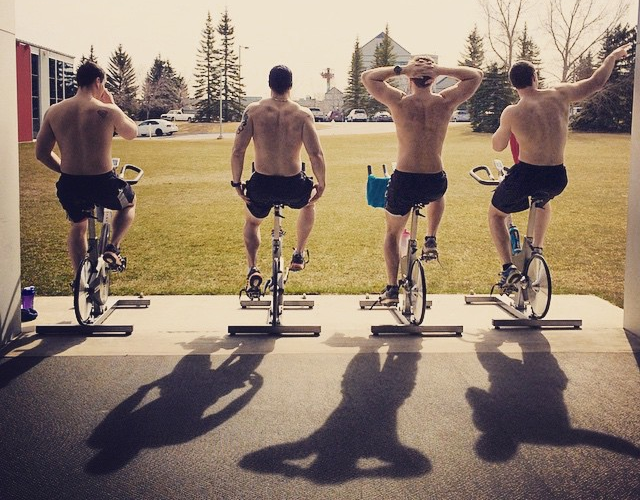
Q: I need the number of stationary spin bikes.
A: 4